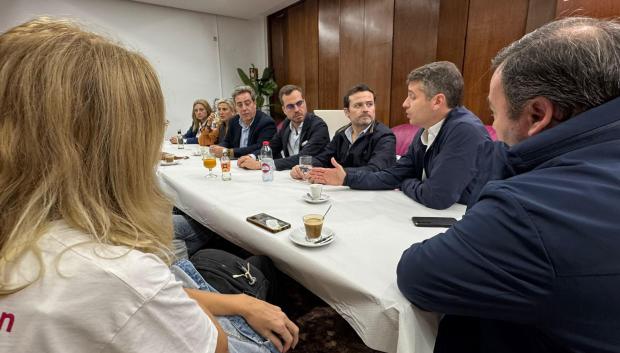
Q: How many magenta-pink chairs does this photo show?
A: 2